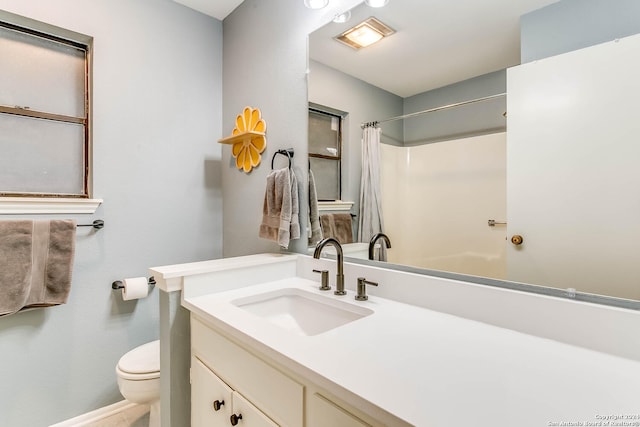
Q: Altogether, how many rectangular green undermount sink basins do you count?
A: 0